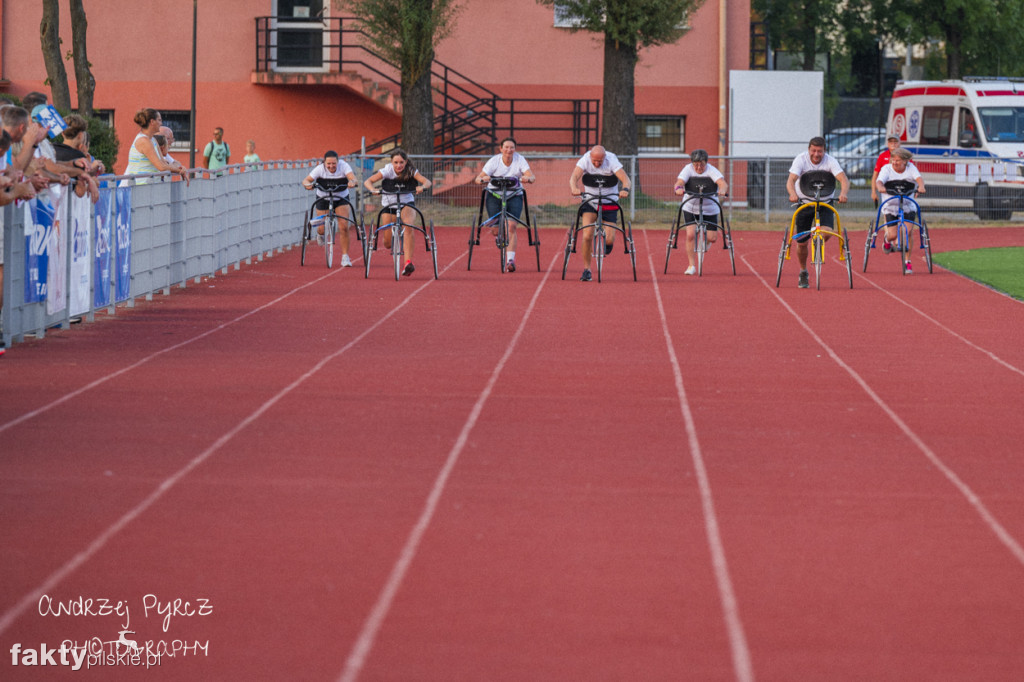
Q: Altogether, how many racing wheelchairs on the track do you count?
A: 7